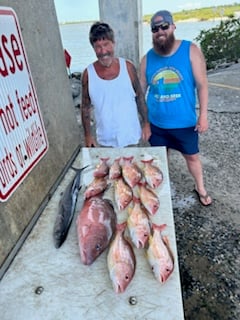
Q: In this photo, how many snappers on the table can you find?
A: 11